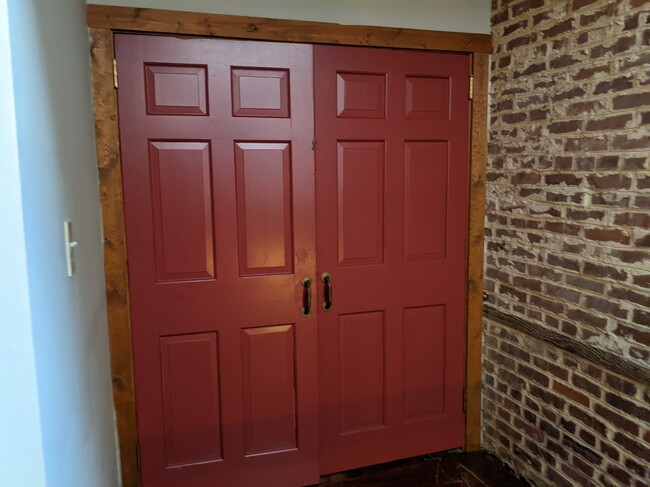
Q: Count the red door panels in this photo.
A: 12